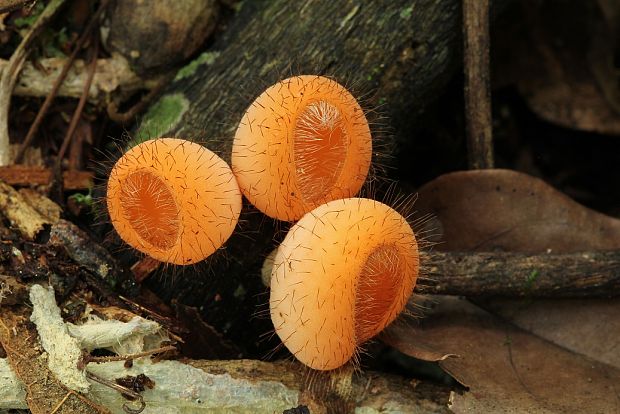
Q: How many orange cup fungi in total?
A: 3